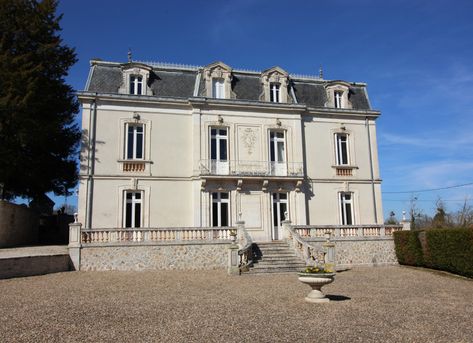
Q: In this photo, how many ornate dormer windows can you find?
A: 4